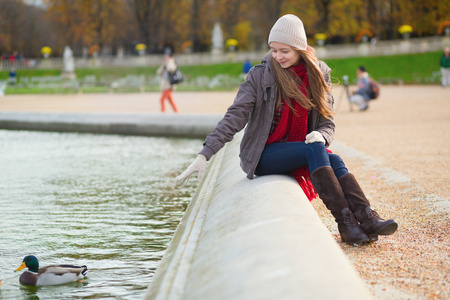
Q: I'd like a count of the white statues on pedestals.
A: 2